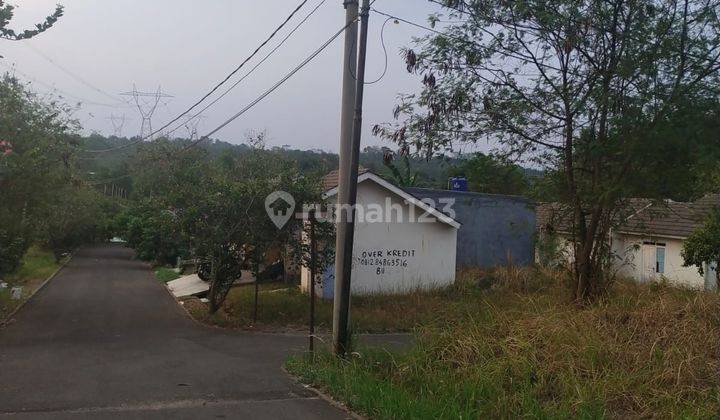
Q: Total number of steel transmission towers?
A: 3